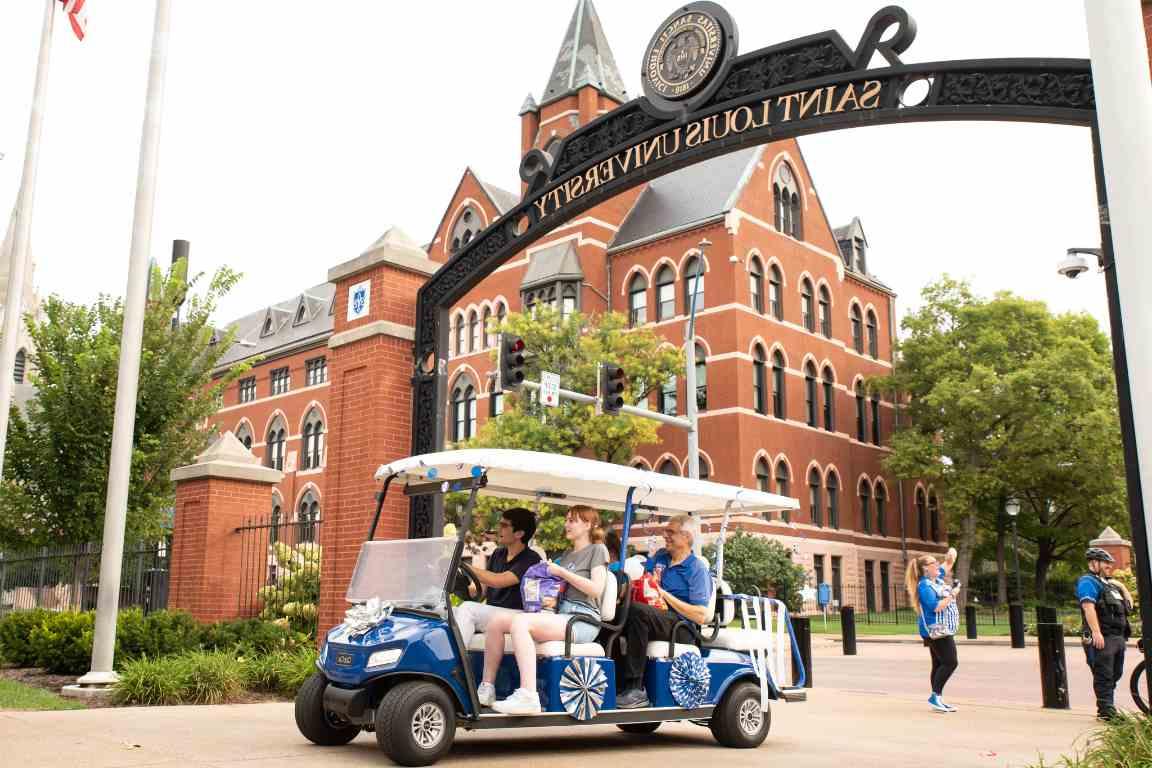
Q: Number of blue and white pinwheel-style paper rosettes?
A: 2